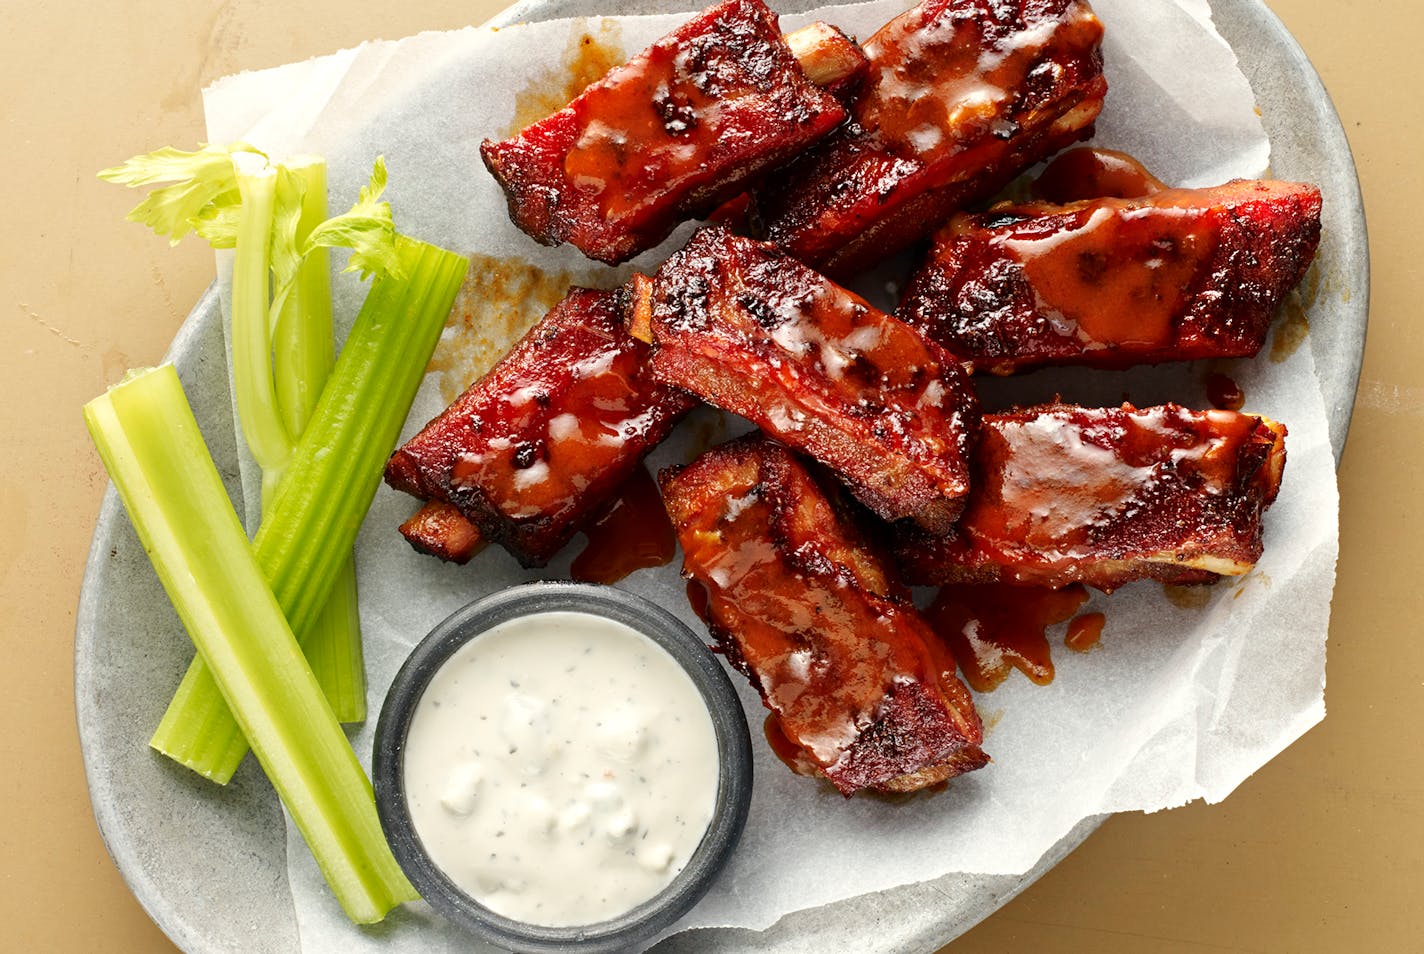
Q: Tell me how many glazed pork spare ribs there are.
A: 7